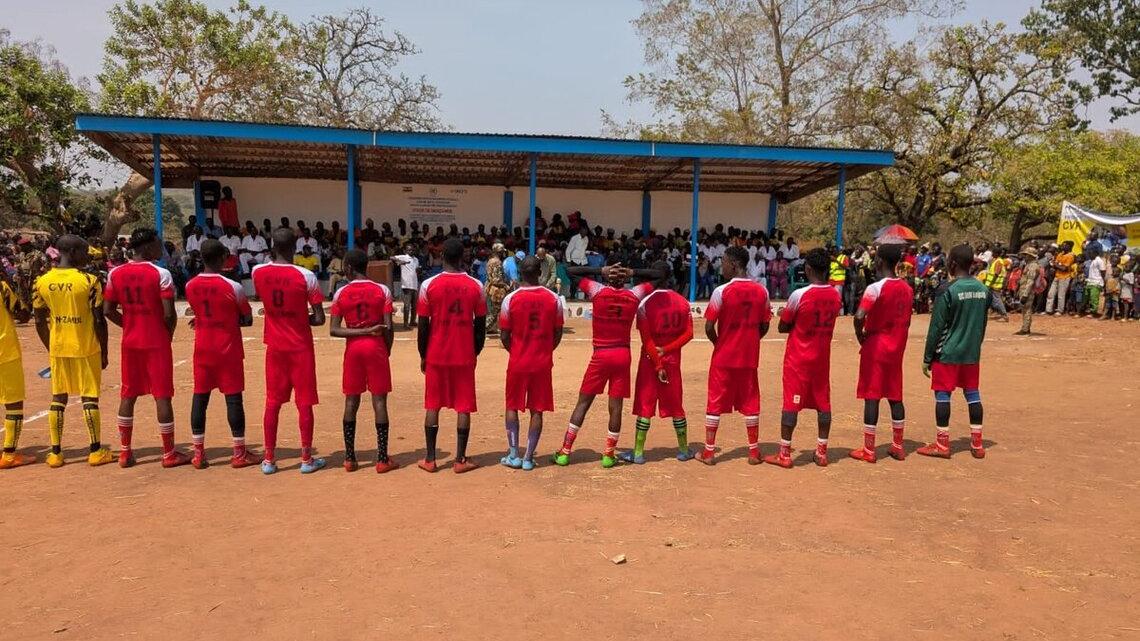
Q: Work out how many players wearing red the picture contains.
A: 11